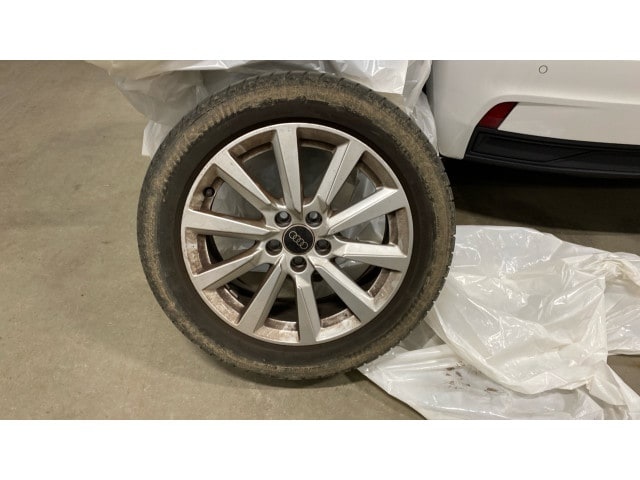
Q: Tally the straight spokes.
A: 10